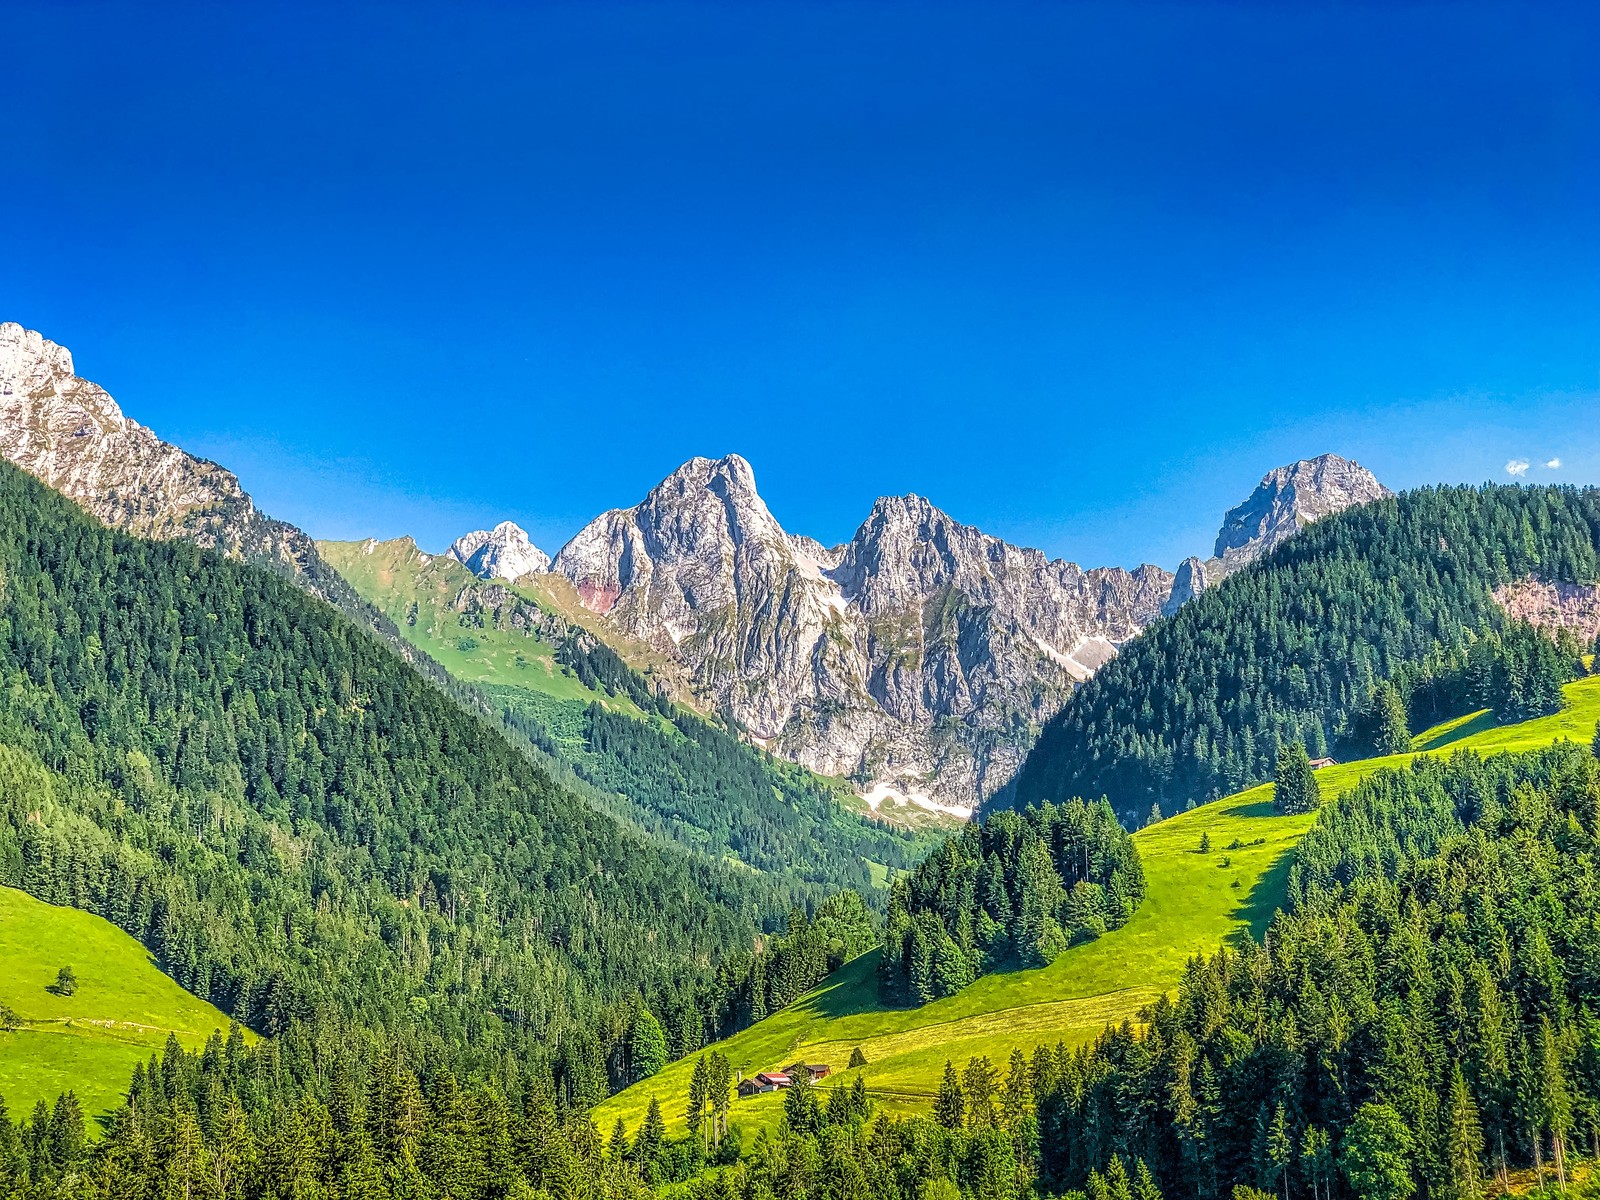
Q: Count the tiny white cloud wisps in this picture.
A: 2